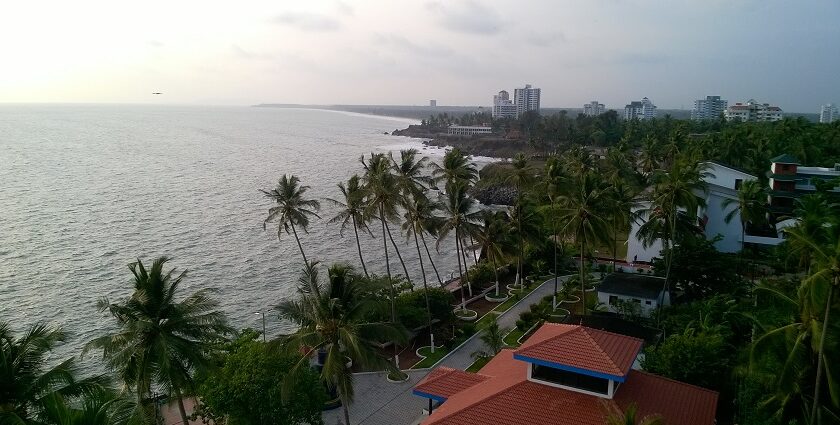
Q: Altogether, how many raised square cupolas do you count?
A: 1